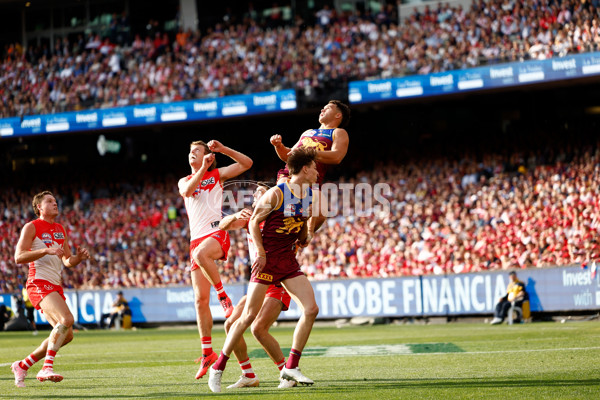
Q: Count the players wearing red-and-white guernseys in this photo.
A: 3